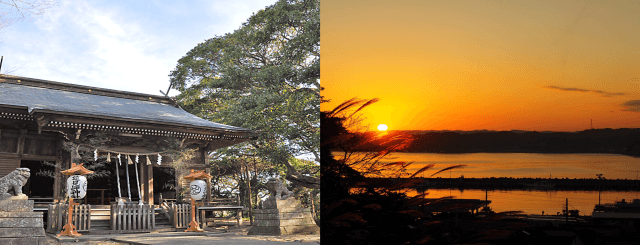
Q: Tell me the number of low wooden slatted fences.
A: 3